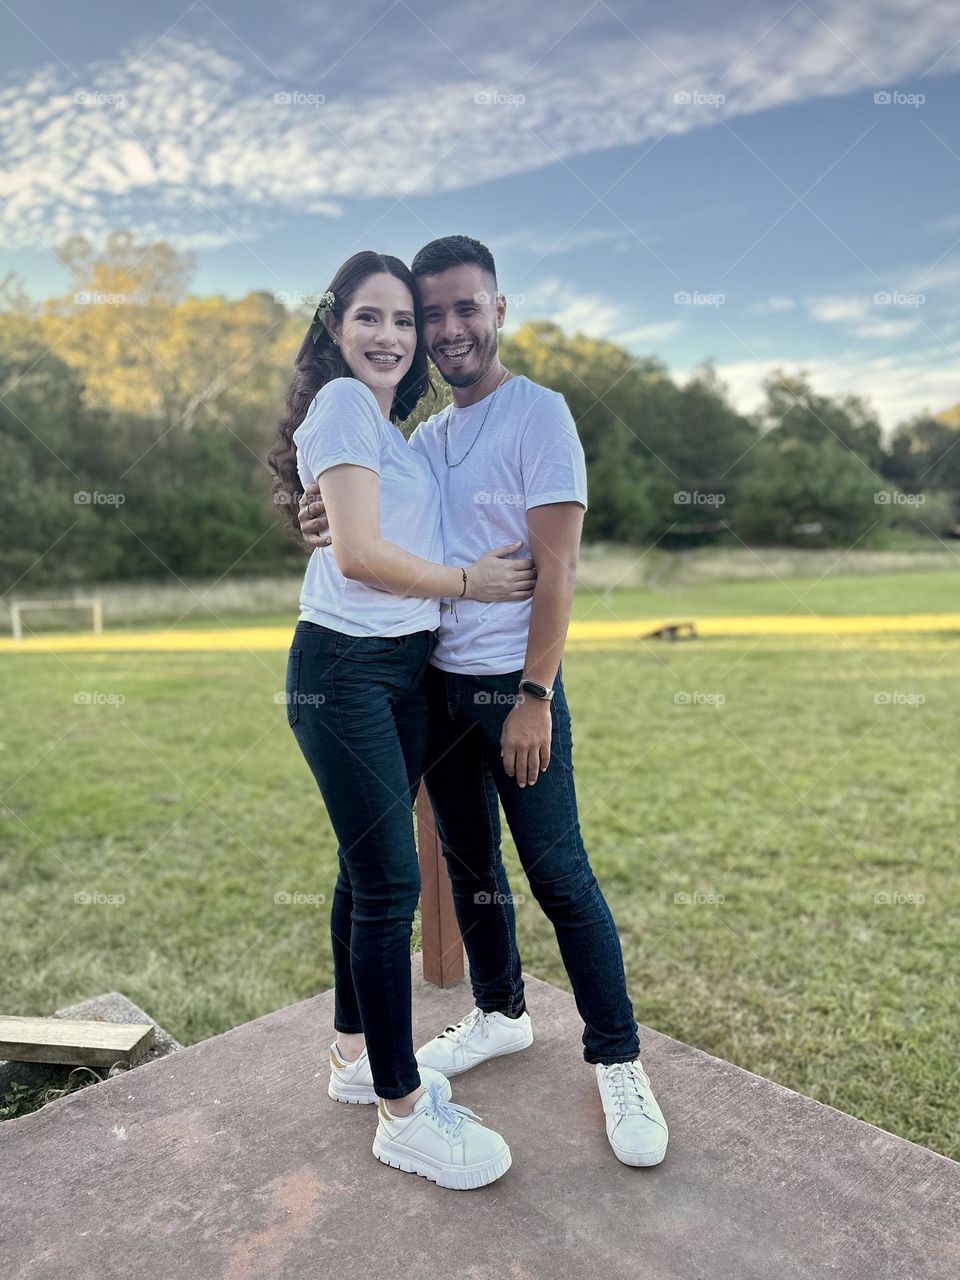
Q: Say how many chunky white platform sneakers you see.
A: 2